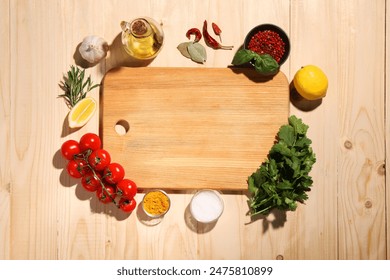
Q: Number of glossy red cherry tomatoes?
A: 9